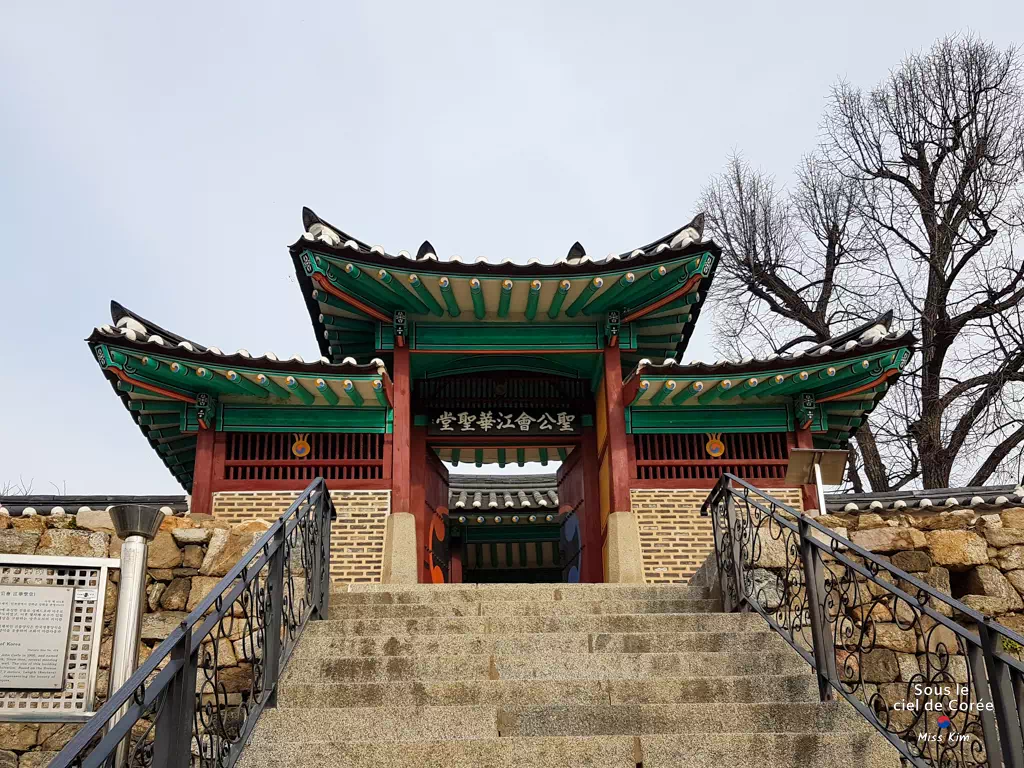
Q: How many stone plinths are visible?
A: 2